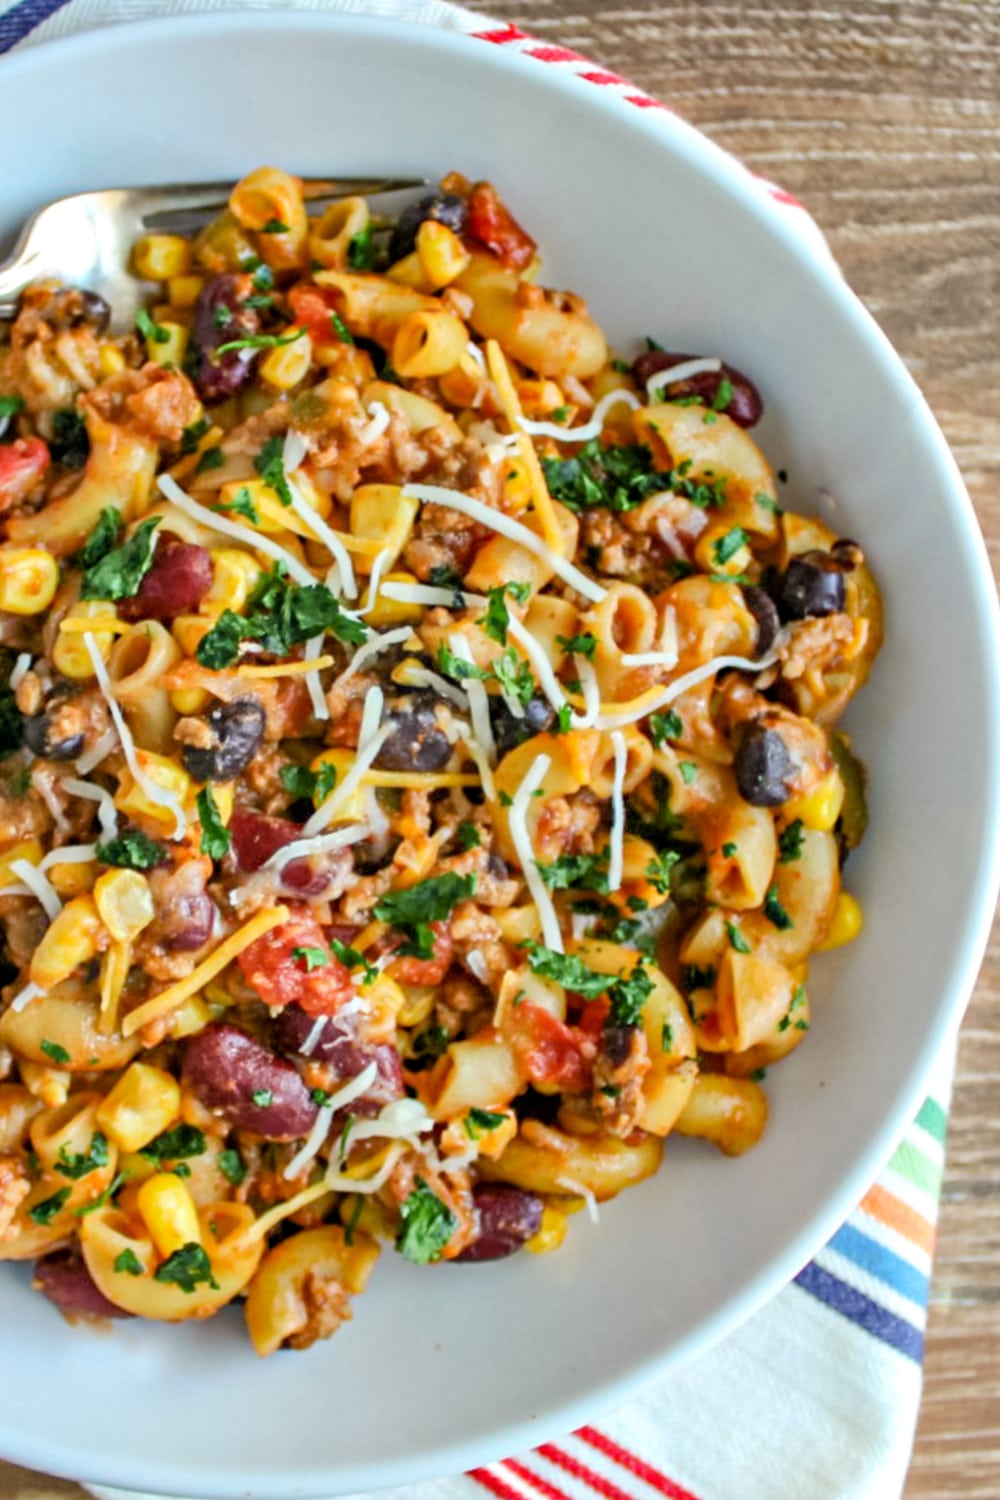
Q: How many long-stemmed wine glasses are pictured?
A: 0